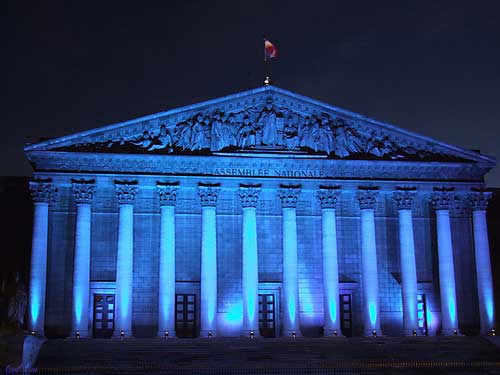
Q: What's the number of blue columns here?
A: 12